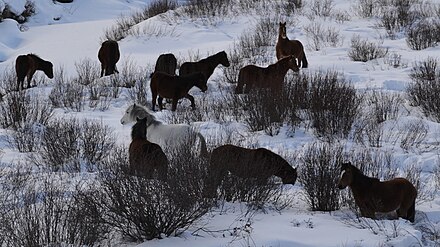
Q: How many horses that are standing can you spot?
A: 11